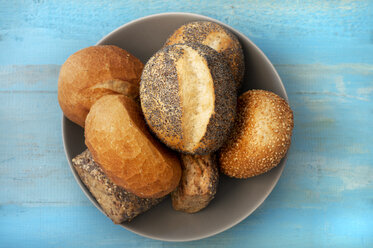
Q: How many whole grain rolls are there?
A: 2